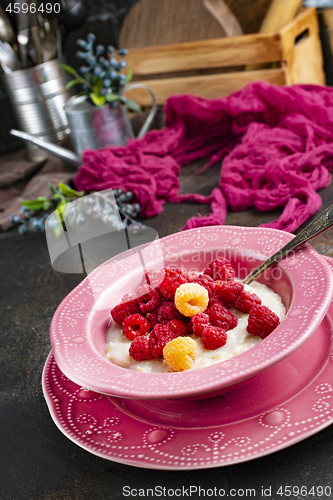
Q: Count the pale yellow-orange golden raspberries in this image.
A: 2